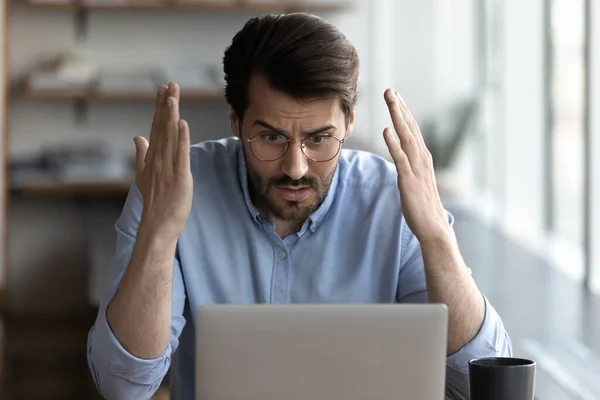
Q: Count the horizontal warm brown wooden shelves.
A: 3